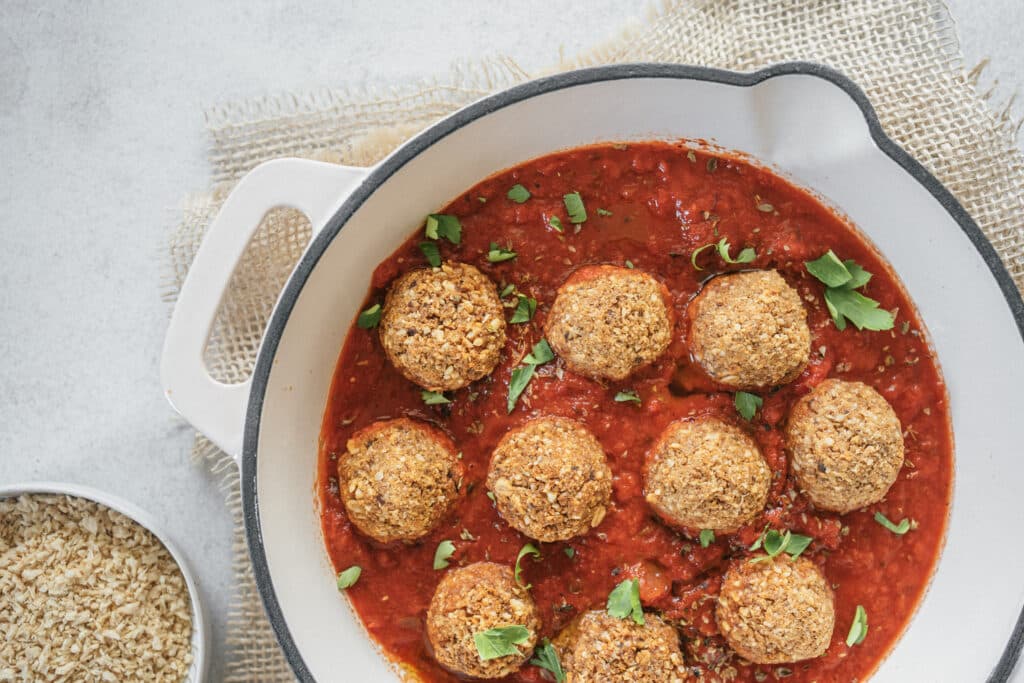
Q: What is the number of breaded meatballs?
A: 10